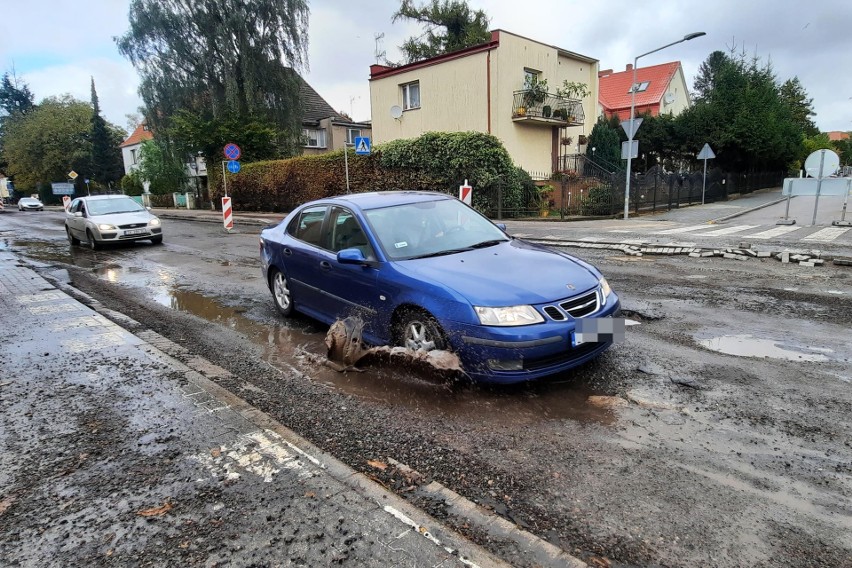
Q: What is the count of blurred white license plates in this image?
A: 1